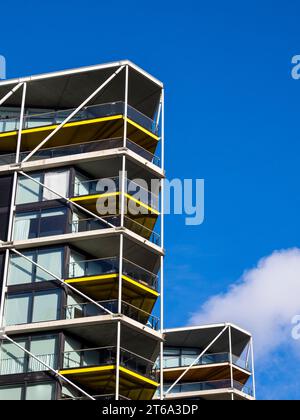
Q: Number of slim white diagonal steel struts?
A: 6